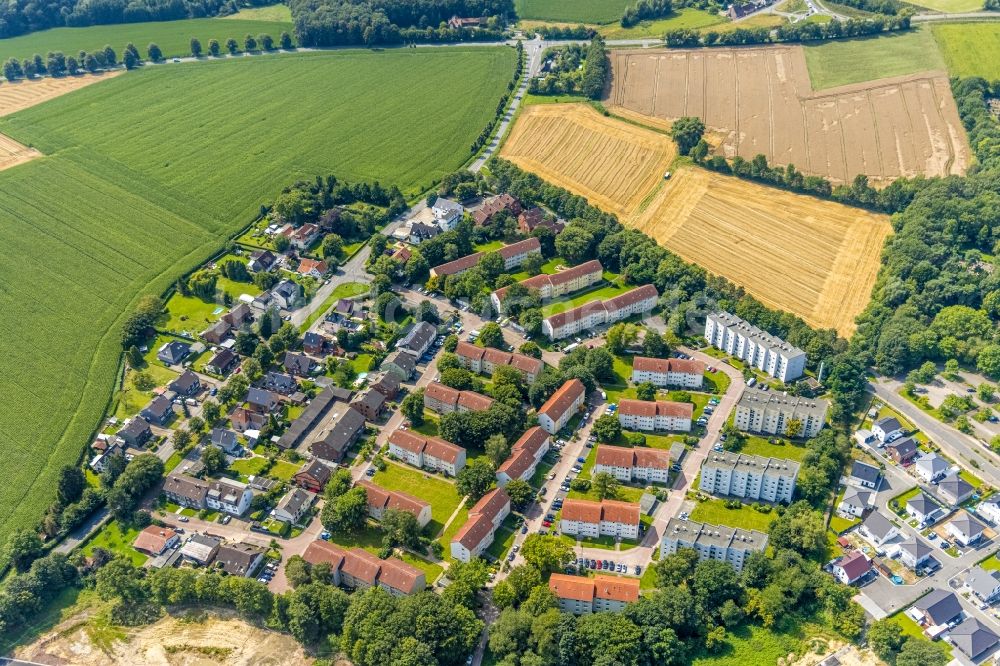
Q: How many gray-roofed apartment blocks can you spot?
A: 4